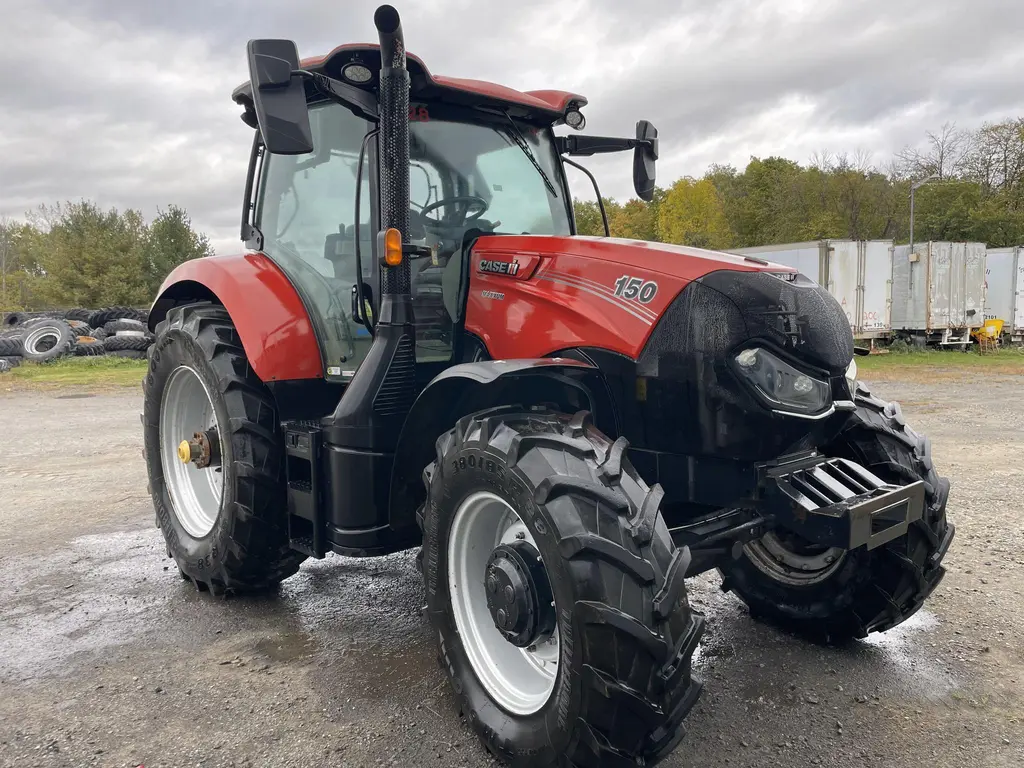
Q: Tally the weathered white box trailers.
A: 3